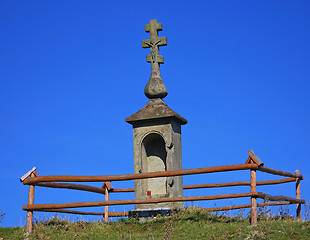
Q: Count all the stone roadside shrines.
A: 1